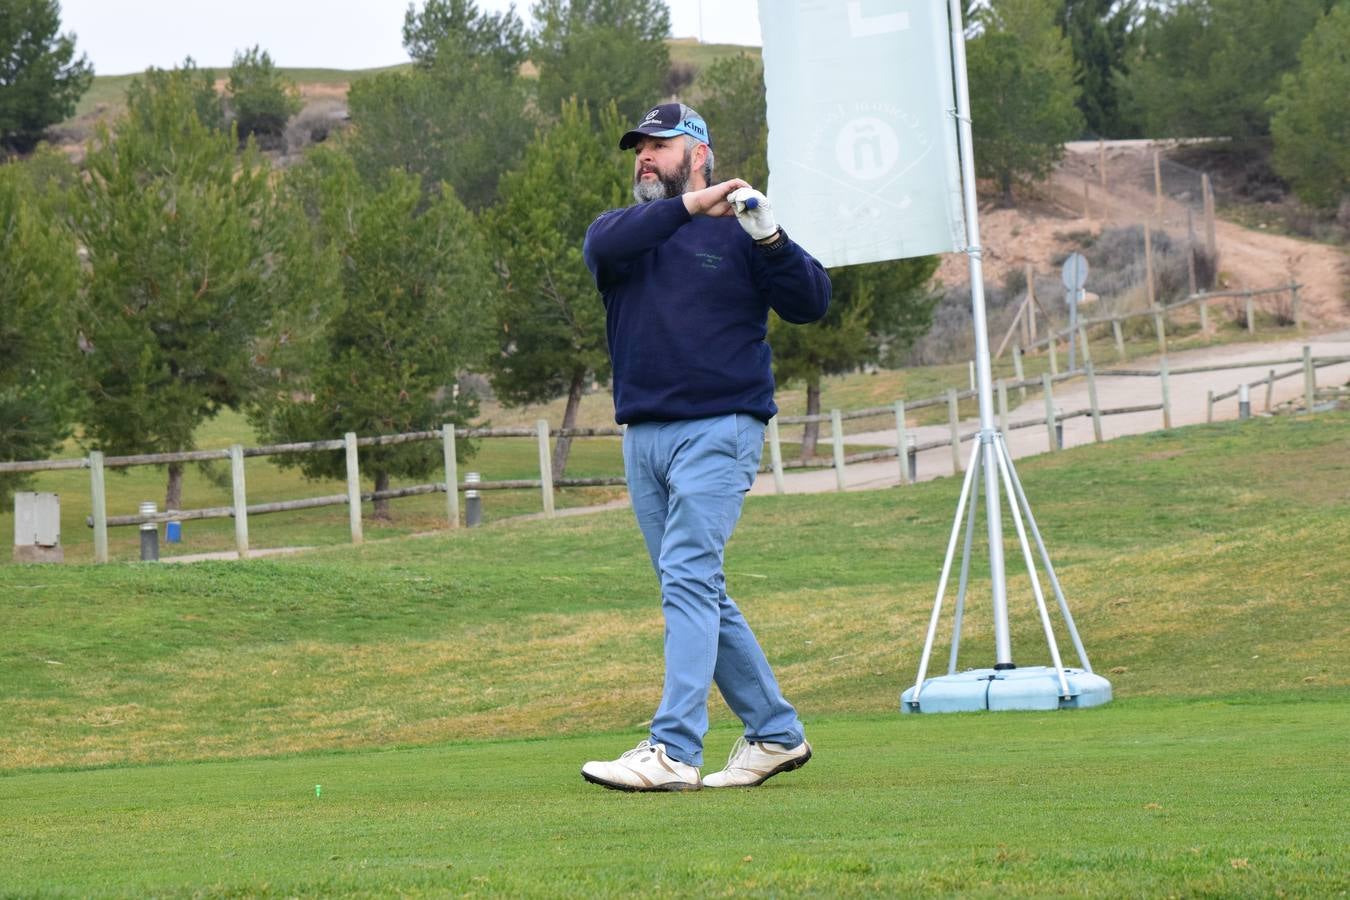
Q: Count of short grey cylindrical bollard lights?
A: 5